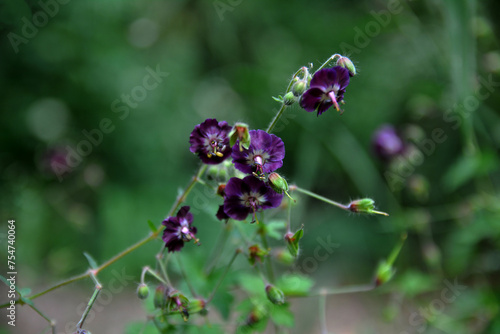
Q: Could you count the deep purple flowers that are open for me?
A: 5